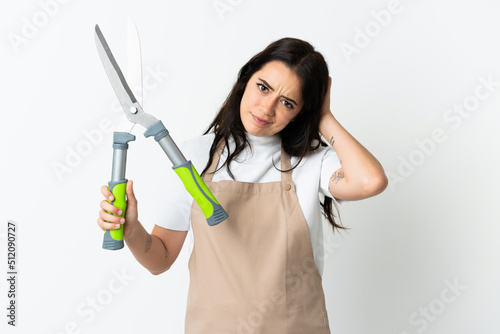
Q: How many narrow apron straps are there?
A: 2